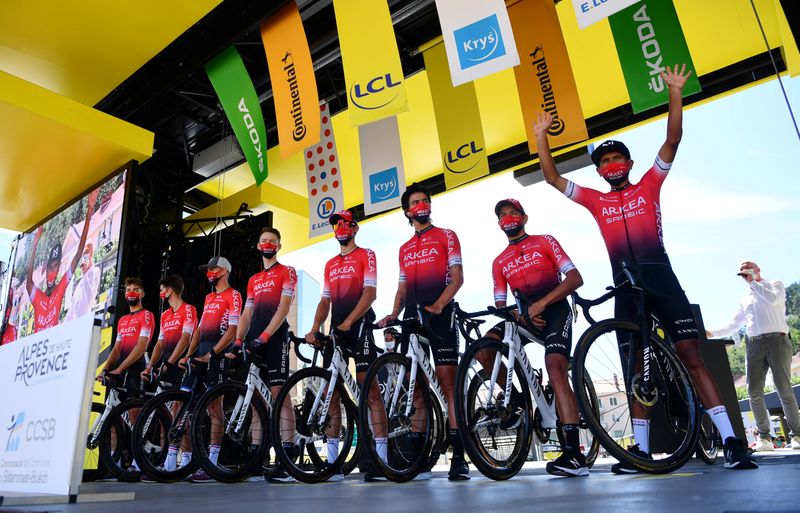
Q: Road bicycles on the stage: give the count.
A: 8